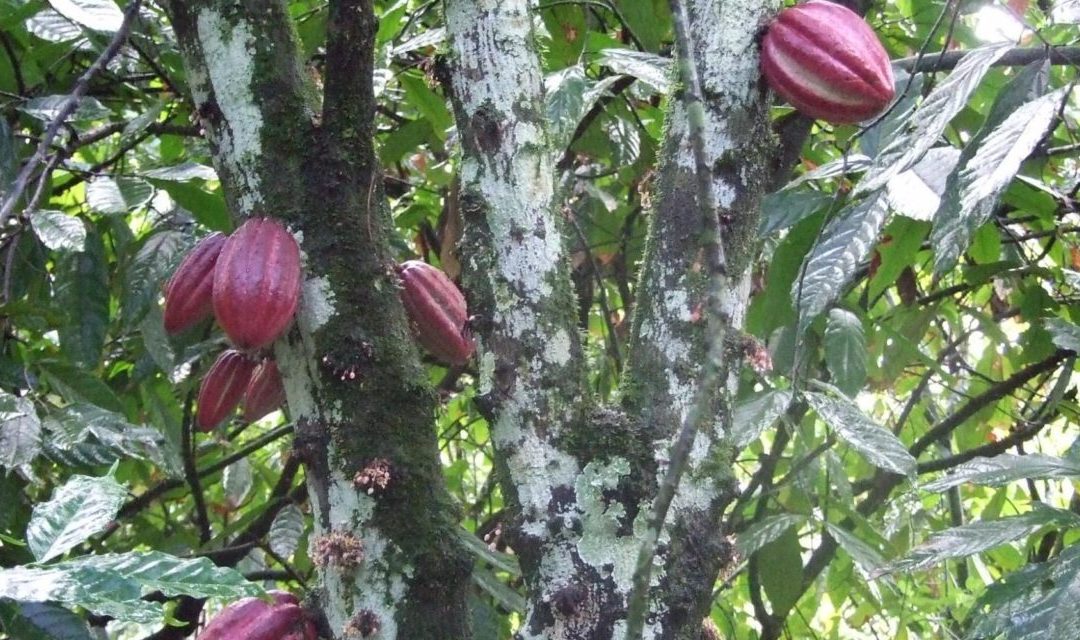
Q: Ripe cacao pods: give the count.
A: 7